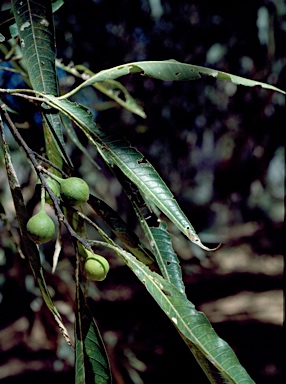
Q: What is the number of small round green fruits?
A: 4